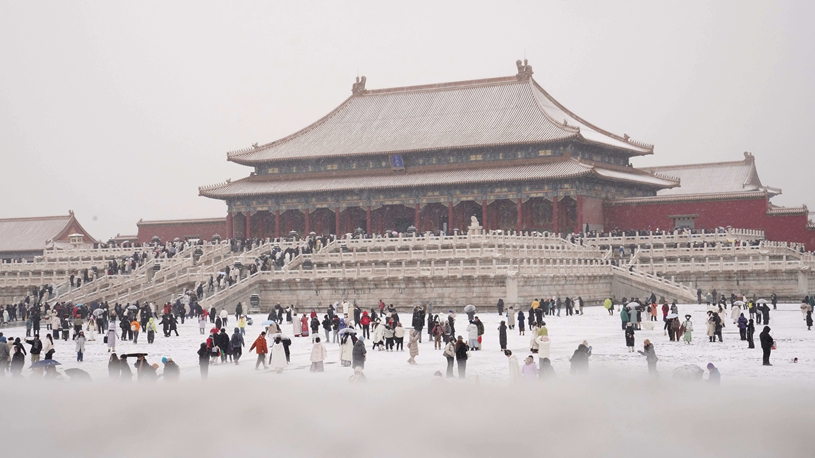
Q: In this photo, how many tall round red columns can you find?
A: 12